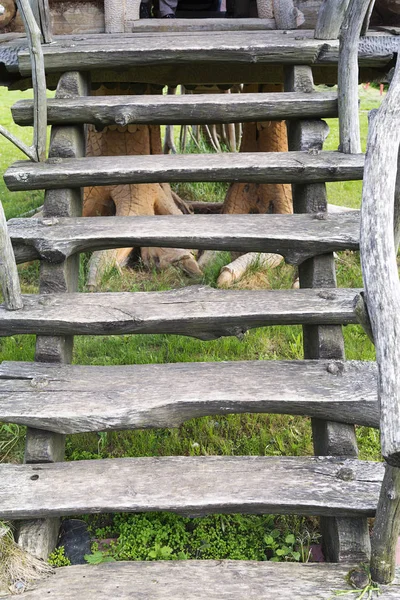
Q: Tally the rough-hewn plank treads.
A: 8